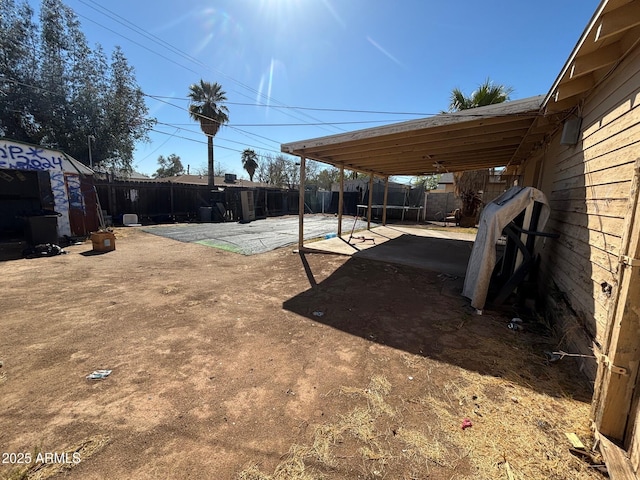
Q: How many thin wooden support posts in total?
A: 4